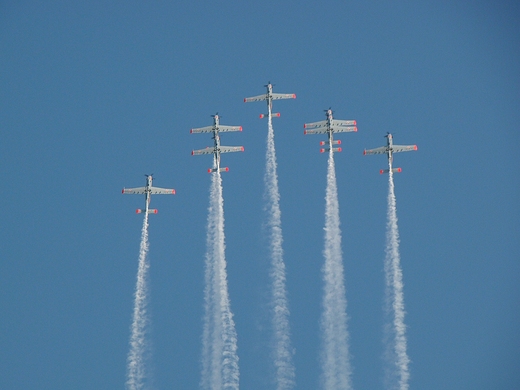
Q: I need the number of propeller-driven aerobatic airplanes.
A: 7